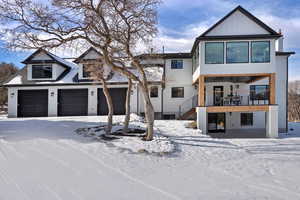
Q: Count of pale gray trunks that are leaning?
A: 3